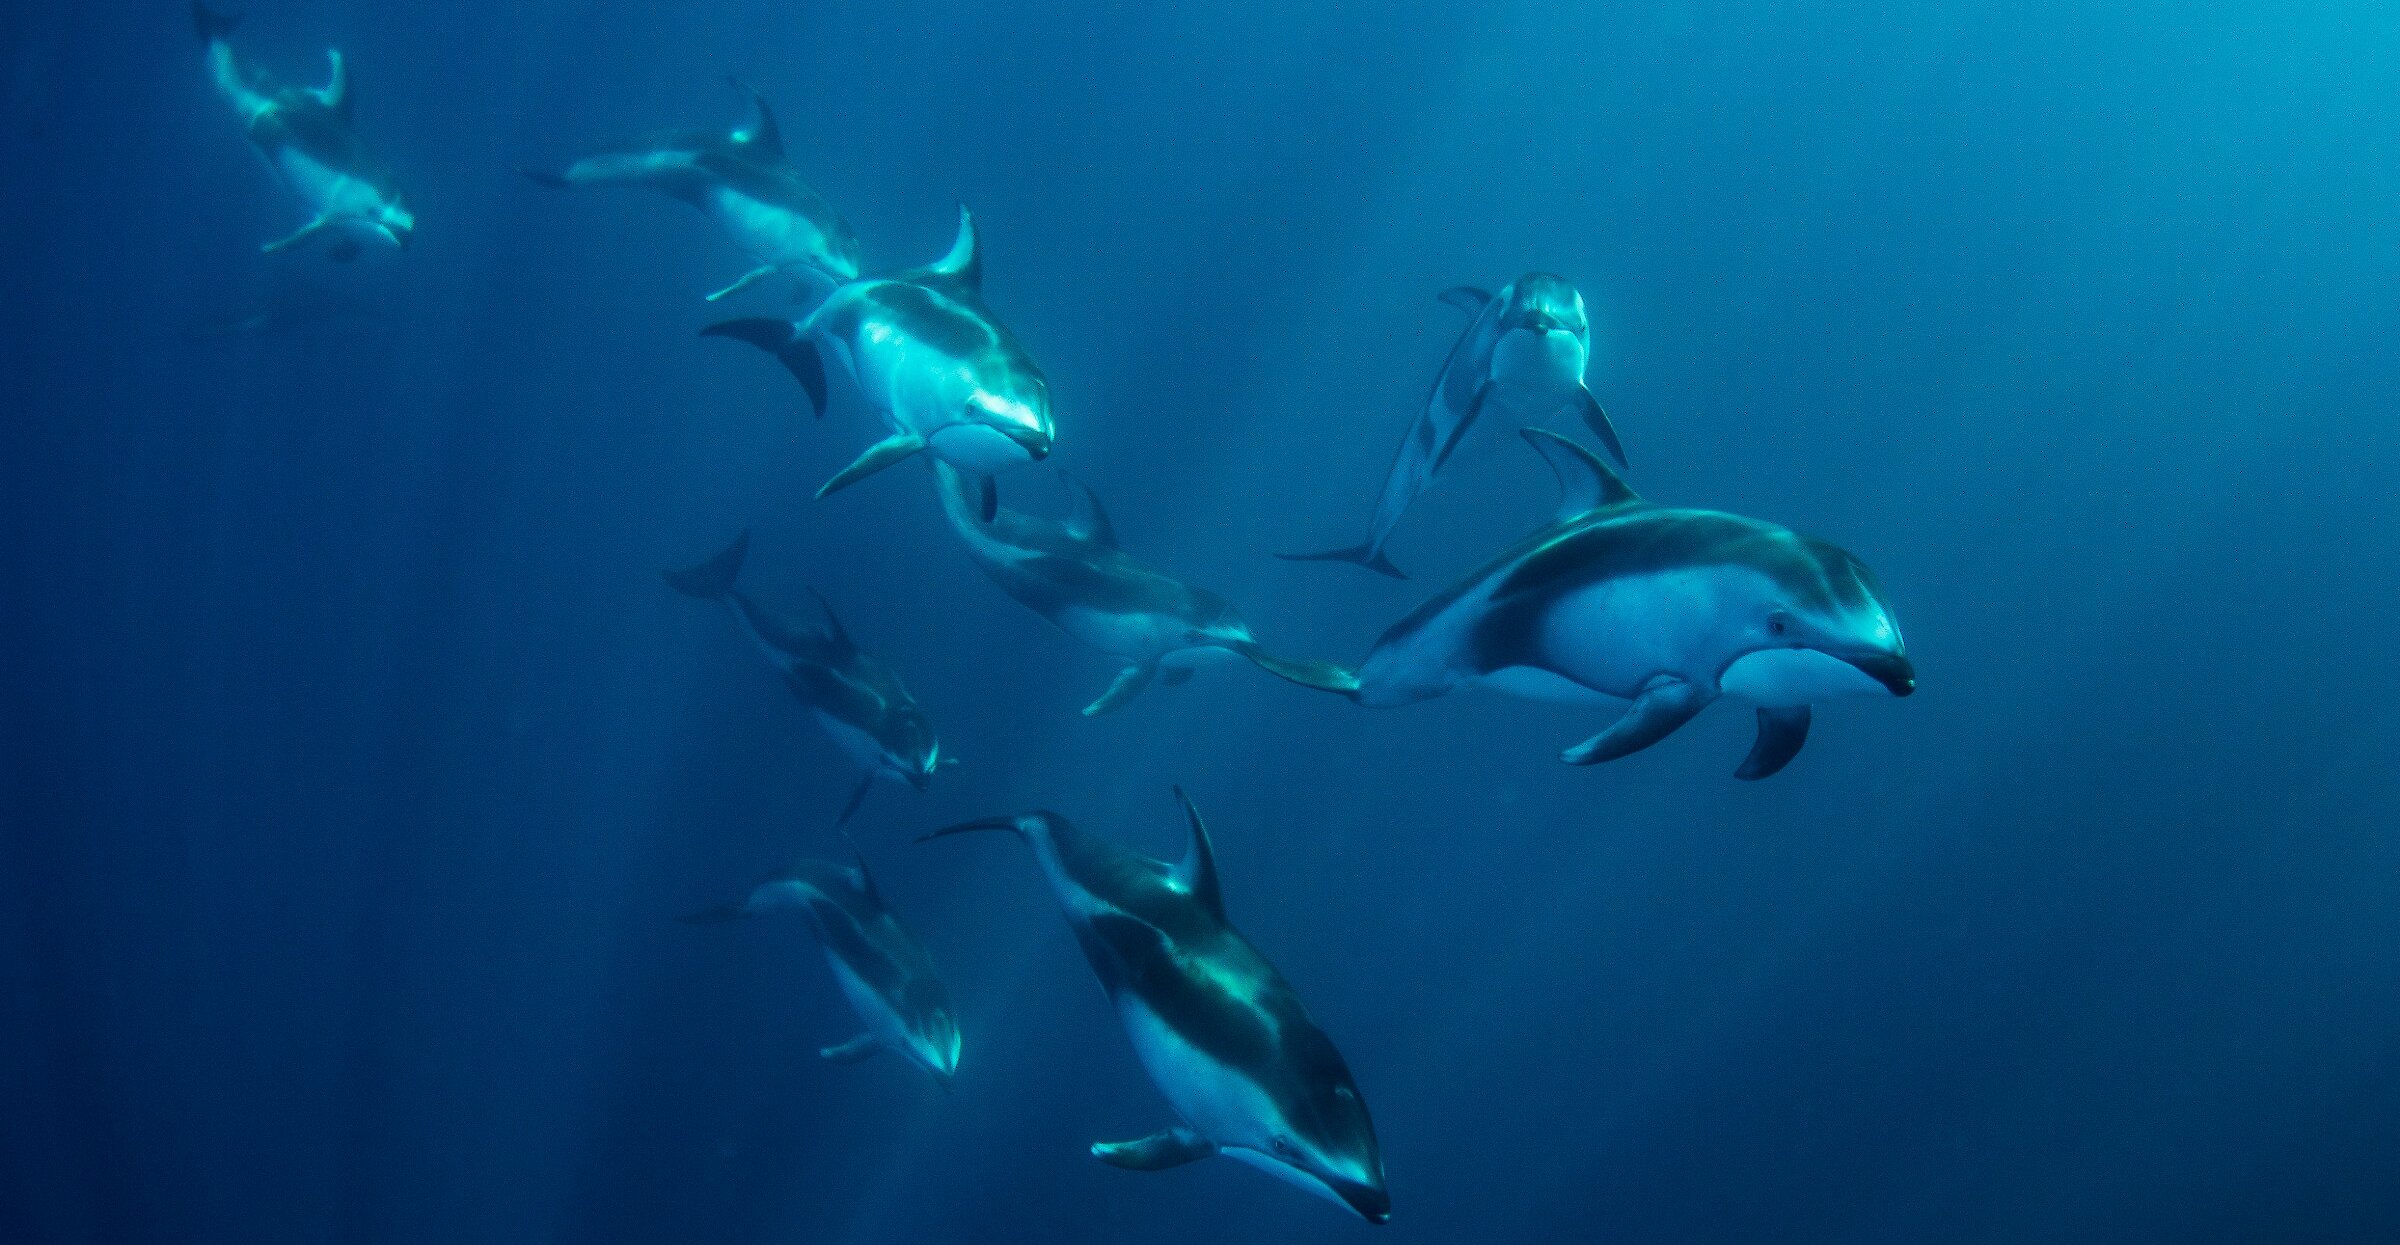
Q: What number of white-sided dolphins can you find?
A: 9